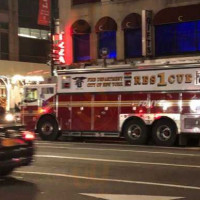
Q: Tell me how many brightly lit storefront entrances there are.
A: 1